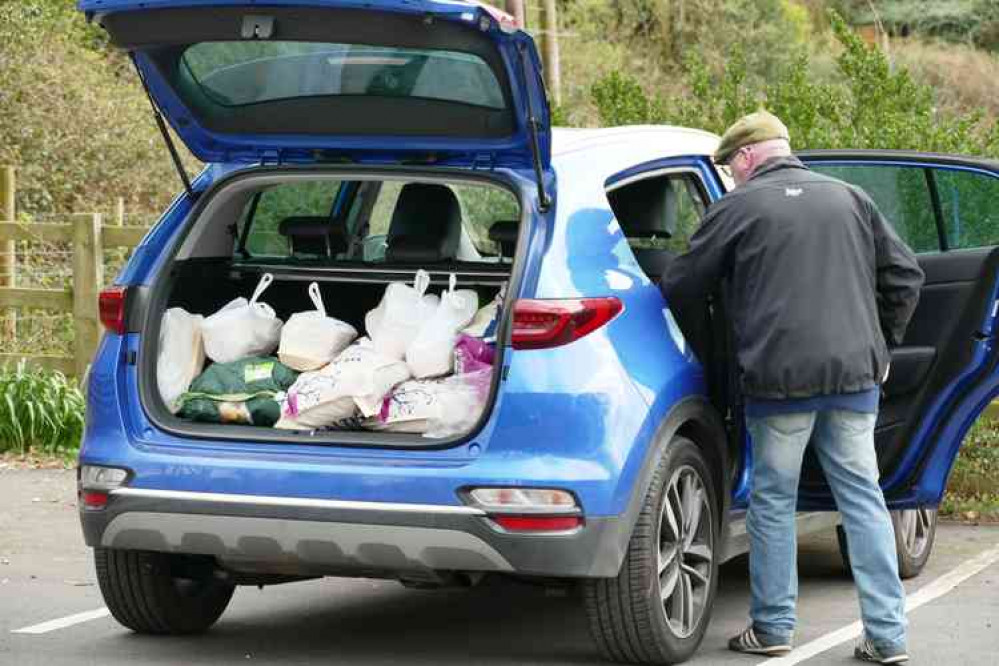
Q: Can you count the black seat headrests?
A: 4